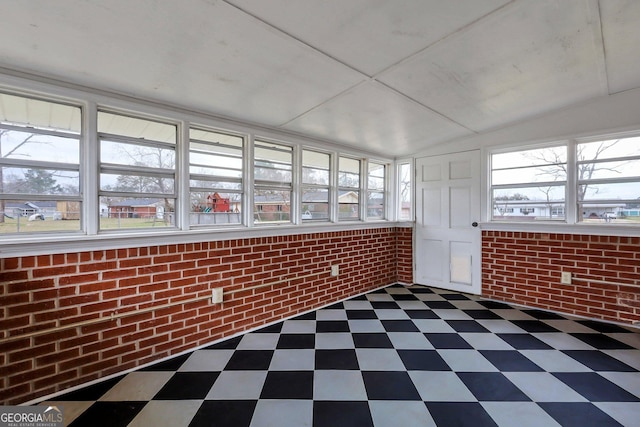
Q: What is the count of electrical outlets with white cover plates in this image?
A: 3